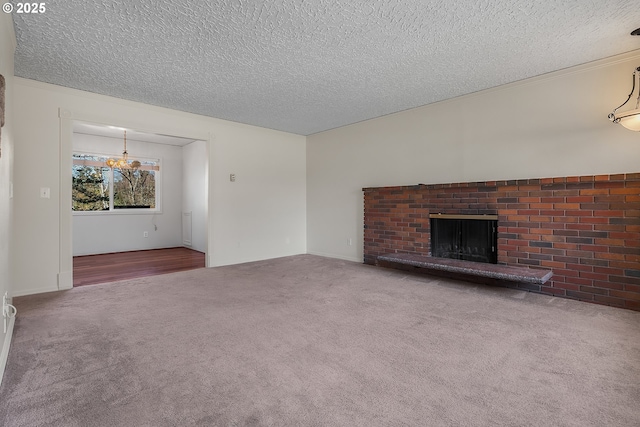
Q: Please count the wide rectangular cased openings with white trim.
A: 1